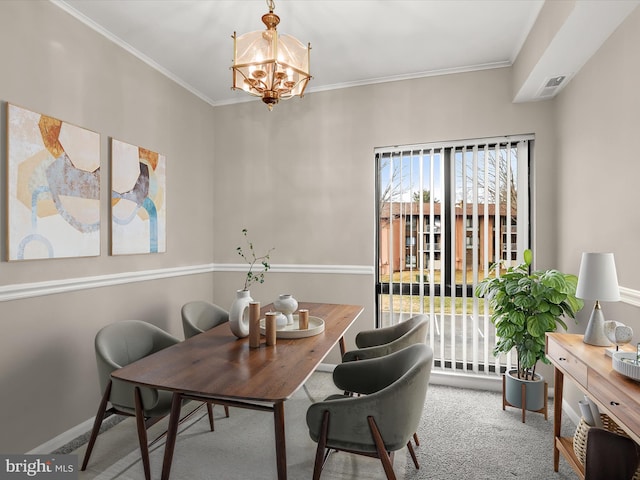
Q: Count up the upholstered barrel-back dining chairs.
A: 4